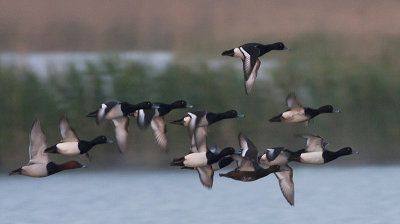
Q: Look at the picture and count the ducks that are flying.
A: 12